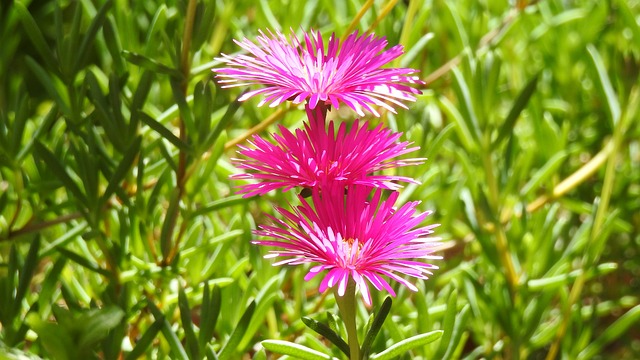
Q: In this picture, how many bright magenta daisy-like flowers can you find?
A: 3